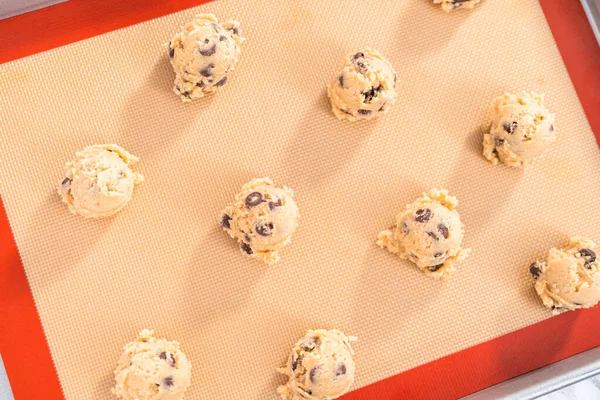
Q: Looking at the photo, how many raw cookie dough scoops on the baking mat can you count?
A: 10